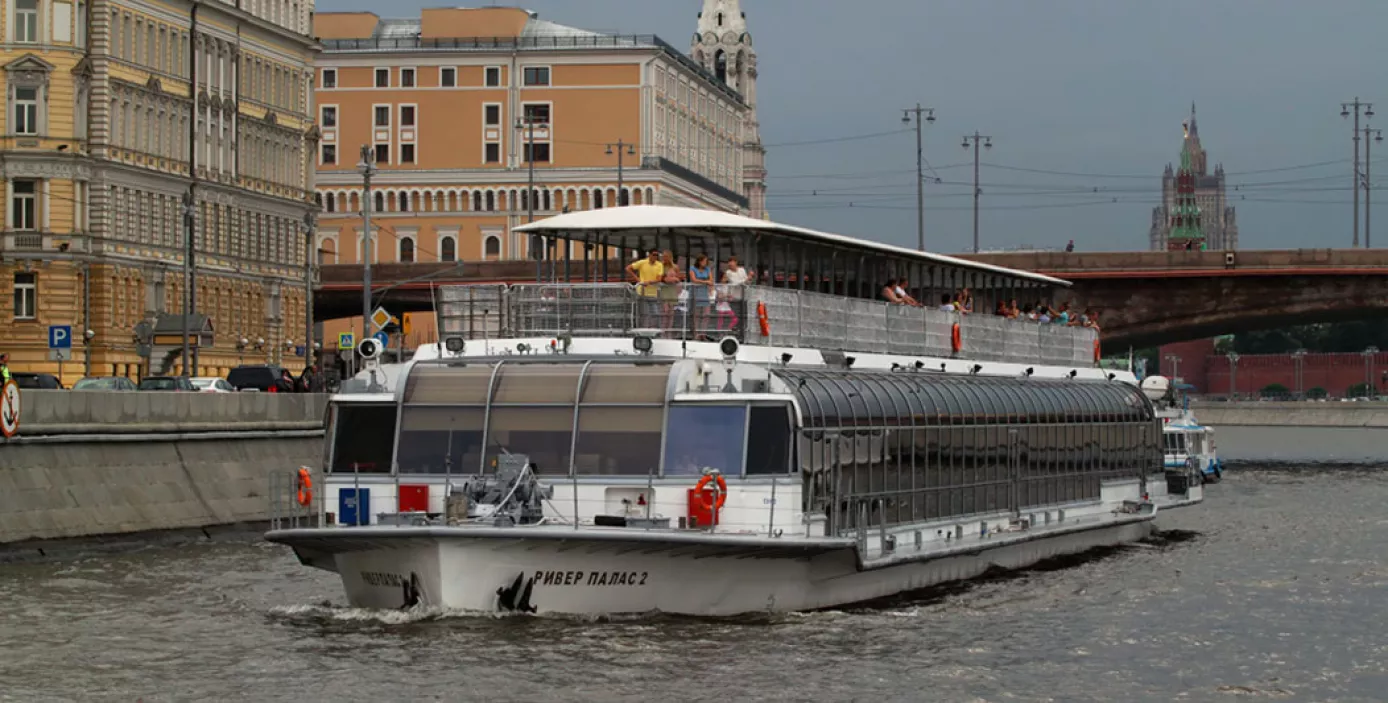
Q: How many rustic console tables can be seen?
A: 0